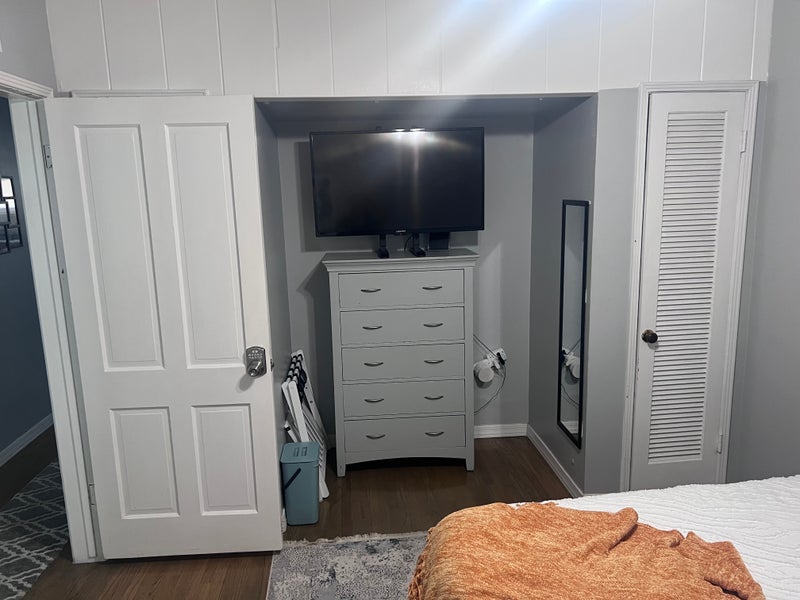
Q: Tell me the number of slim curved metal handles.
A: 10